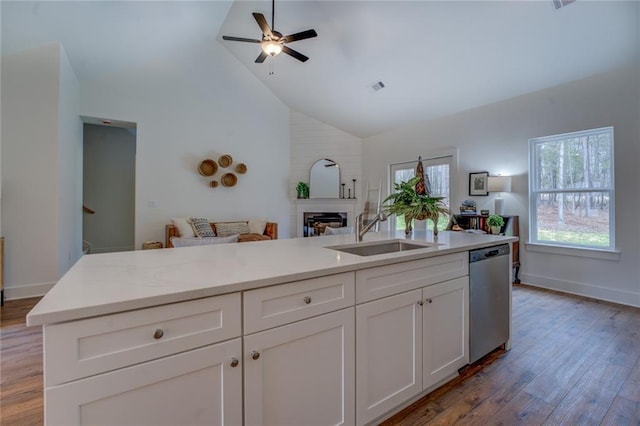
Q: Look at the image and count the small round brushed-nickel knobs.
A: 6